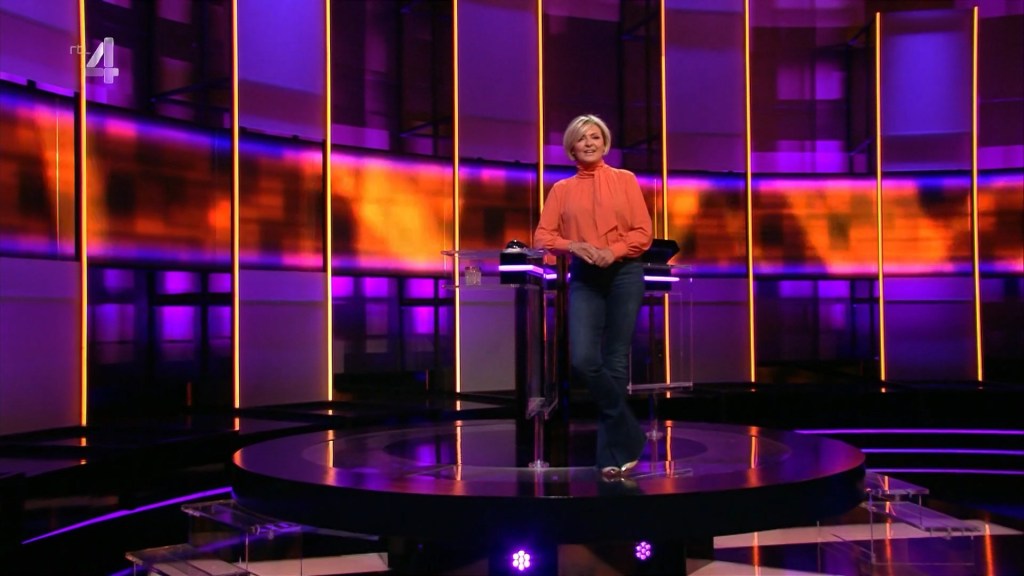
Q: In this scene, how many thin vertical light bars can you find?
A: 9